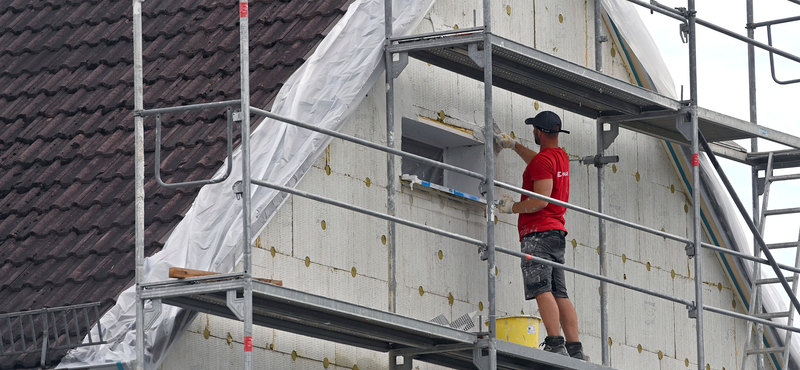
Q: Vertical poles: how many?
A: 7